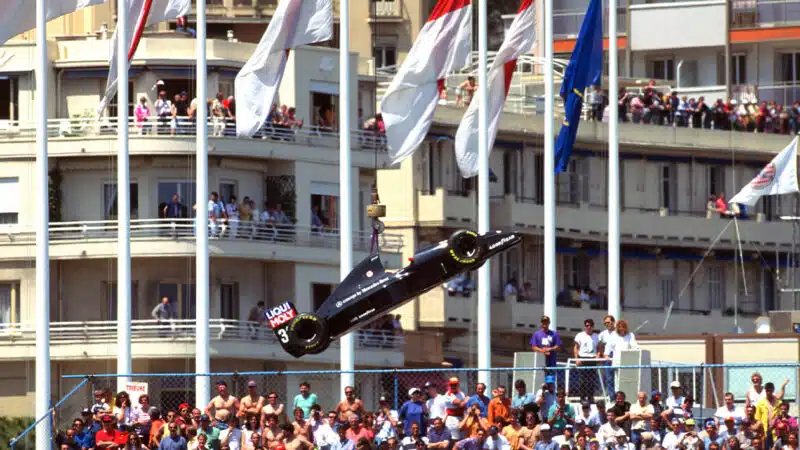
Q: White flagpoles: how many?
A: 7